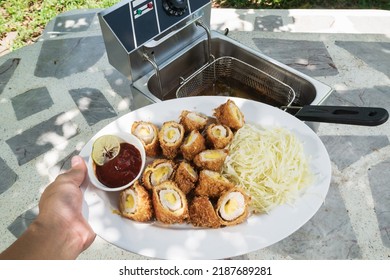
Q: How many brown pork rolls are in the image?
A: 14